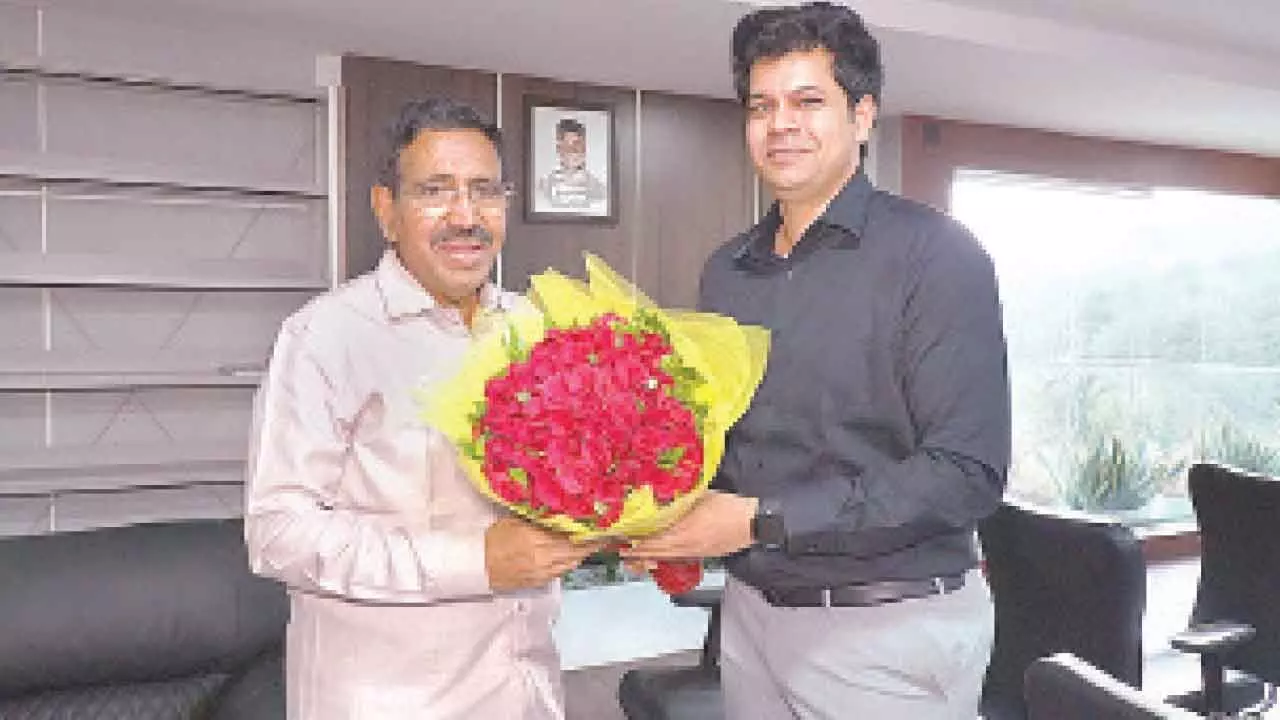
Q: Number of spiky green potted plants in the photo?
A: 2